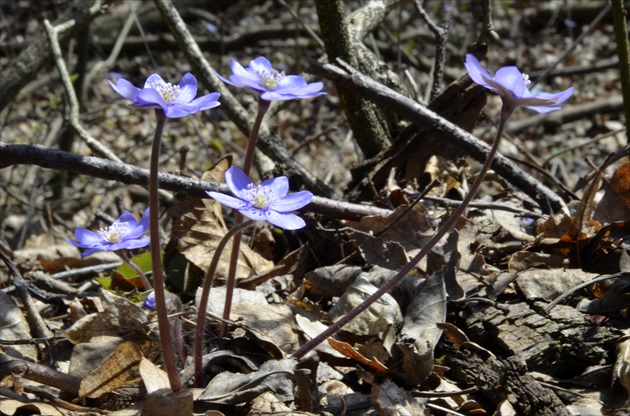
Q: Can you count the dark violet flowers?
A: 5